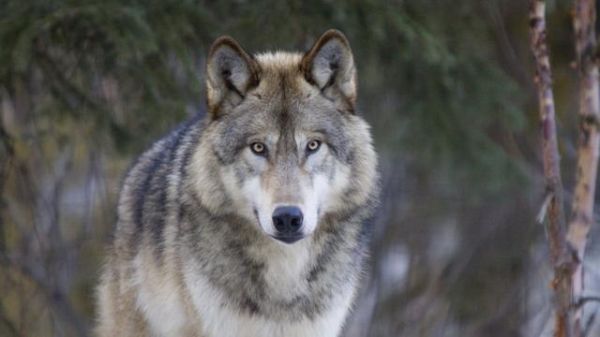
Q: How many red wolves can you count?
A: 0